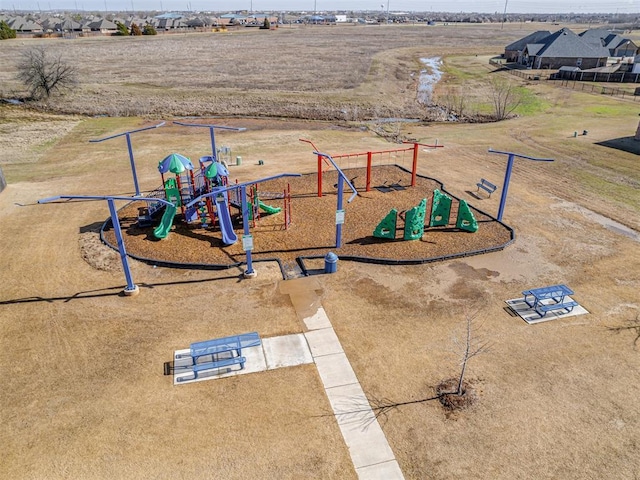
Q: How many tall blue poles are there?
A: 6